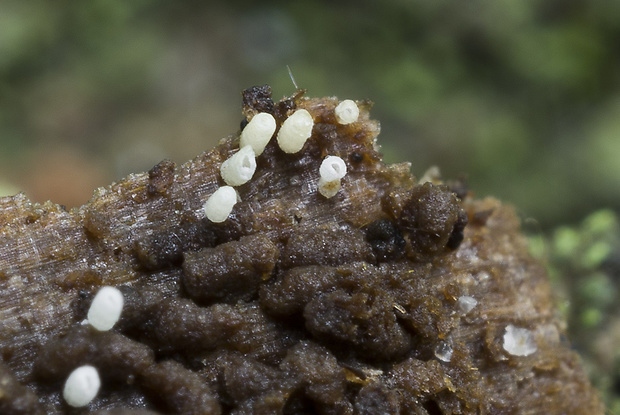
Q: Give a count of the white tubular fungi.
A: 8